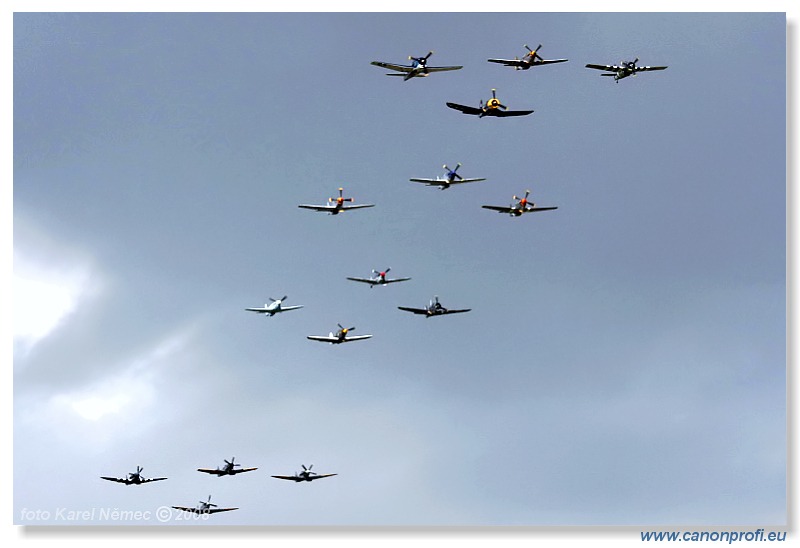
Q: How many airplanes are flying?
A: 15